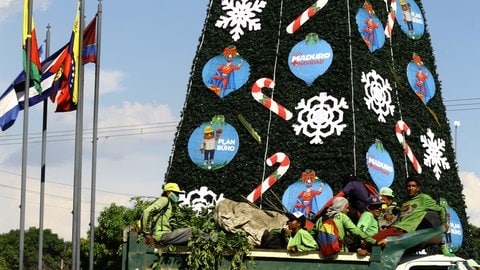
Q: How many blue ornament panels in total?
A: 9